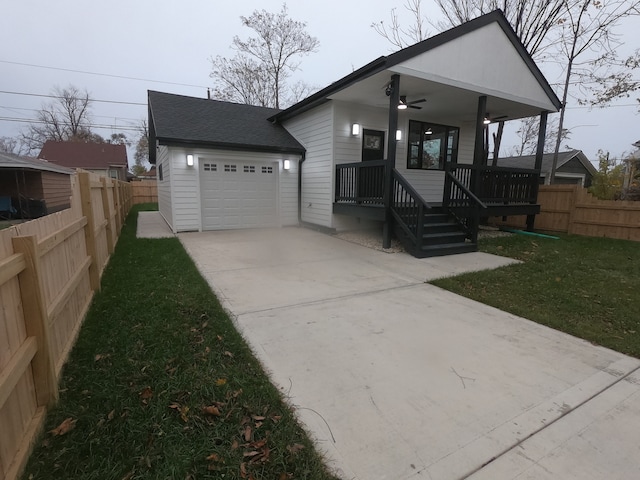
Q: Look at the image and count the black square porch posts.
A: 3